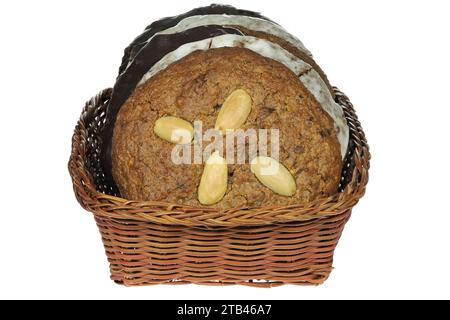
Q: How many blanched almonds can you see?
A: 4